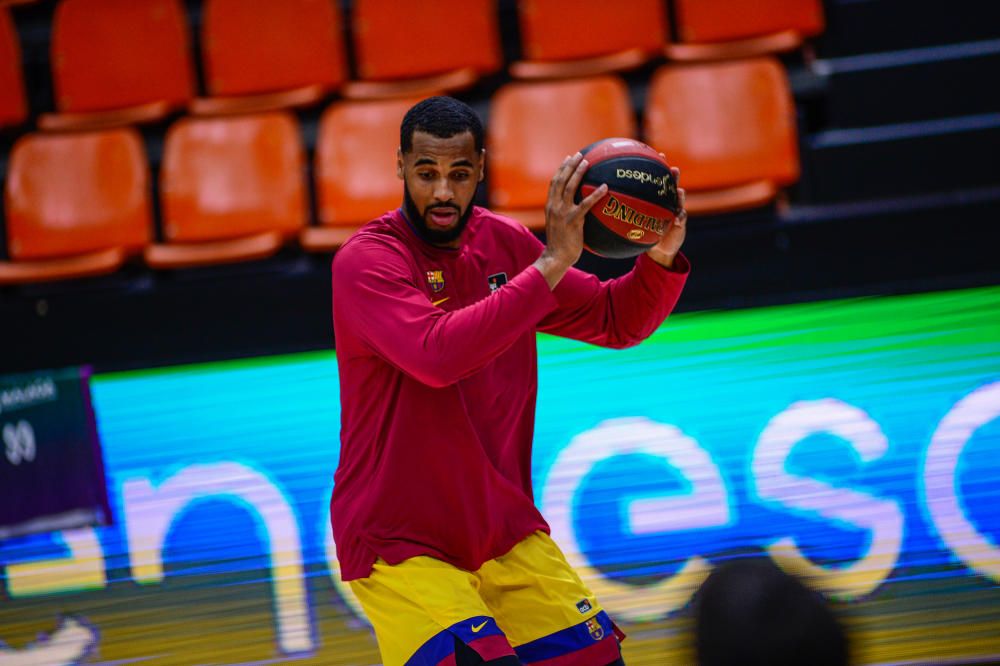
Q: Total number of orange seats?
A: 11